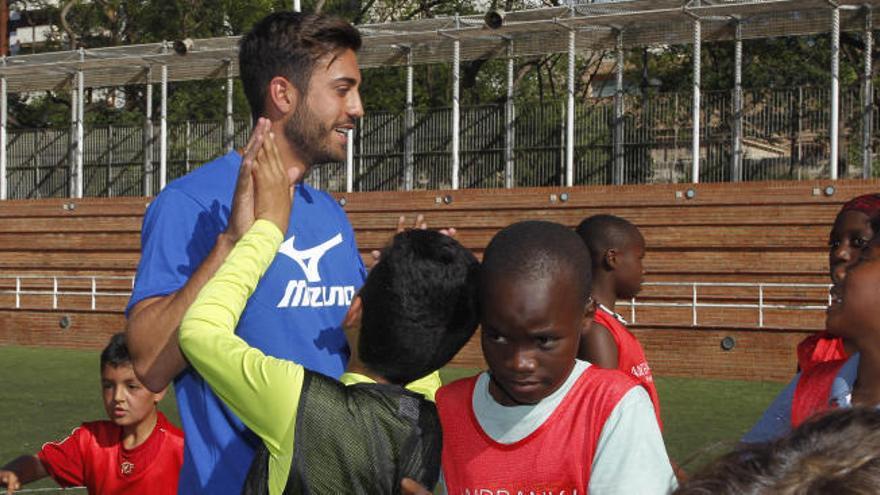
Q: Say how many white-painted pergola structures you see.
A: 1